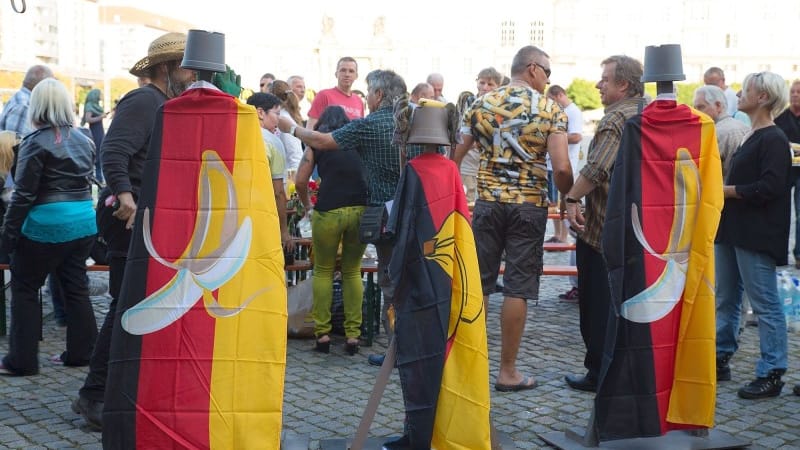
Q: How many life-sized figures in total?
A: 3